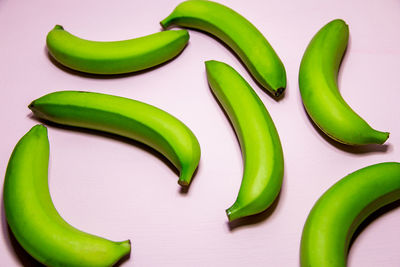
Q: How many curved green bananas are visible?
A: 7